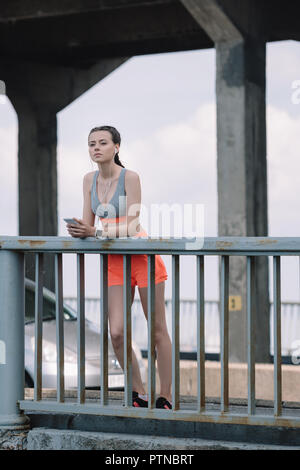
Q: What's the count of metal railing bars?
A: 11